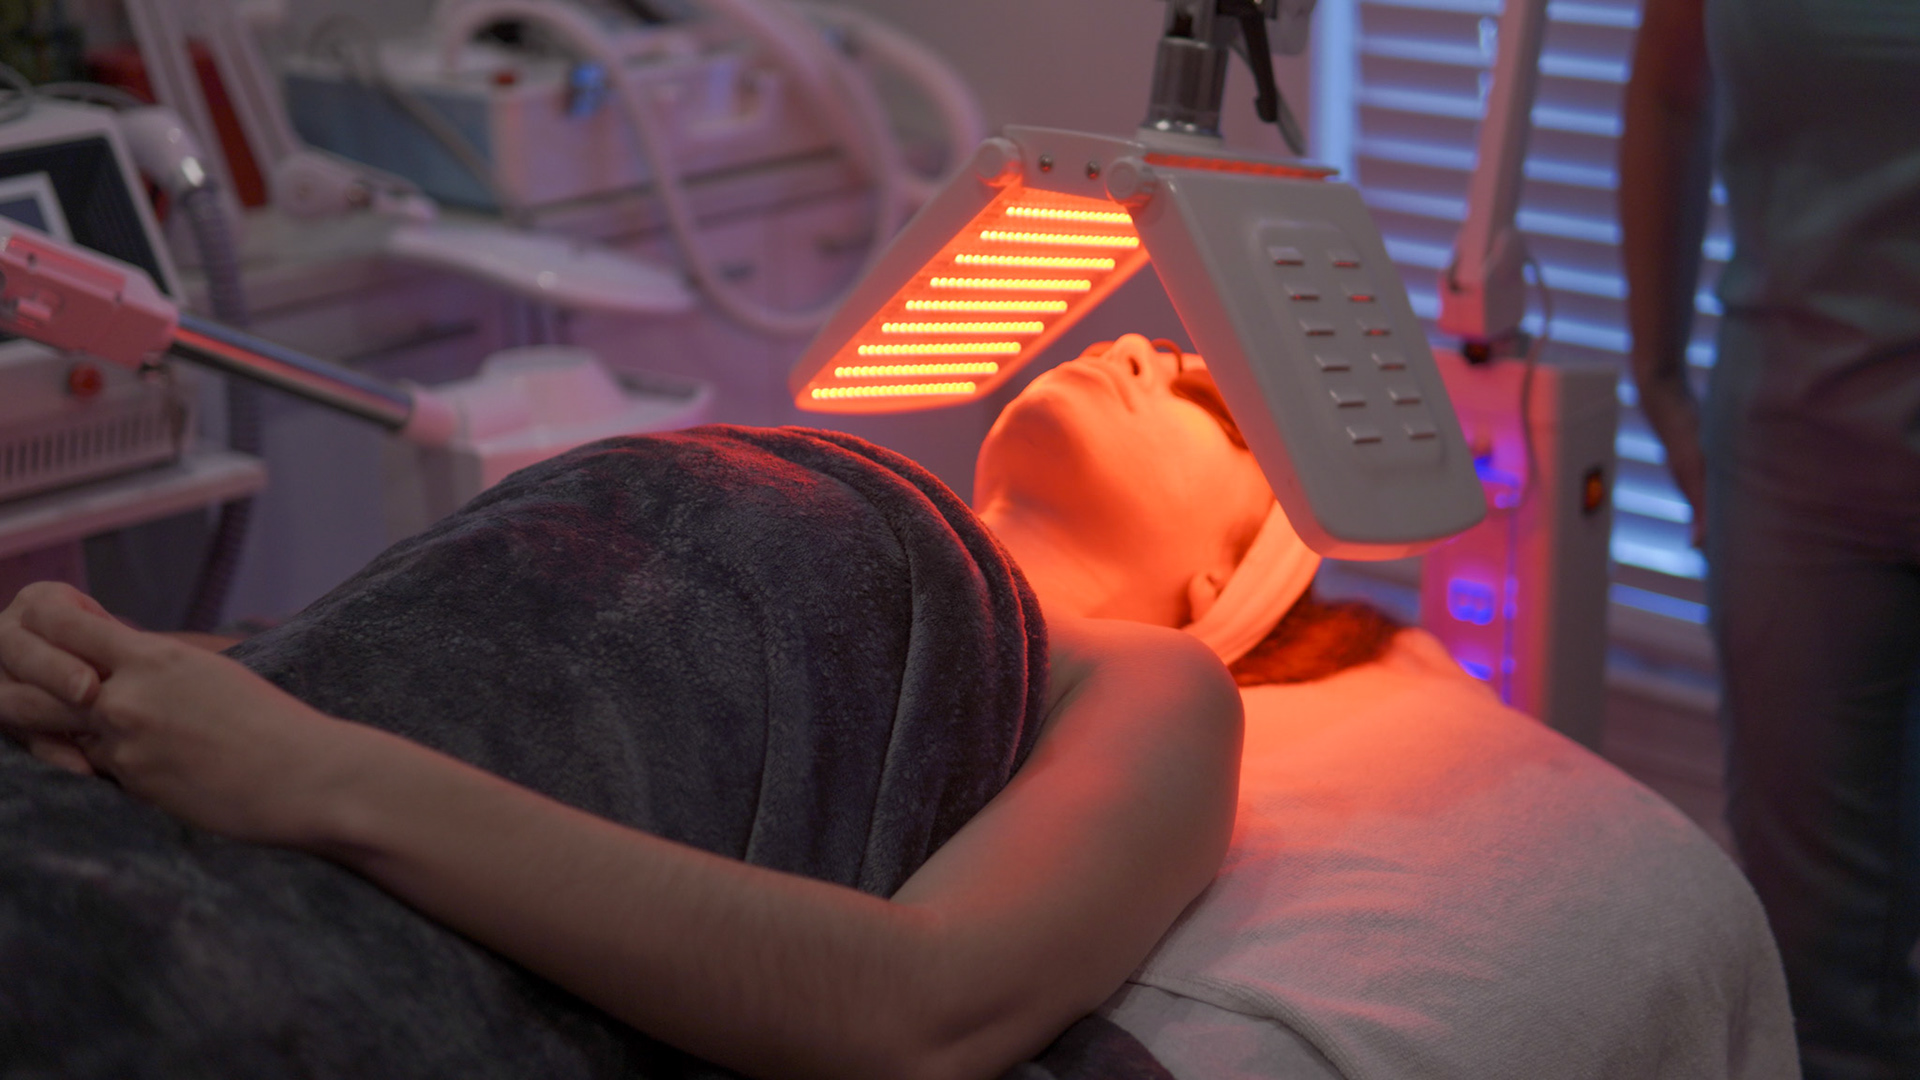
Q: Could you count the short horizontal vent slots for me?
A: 12